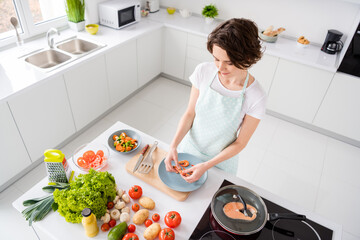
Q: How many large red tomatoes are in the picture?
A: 4